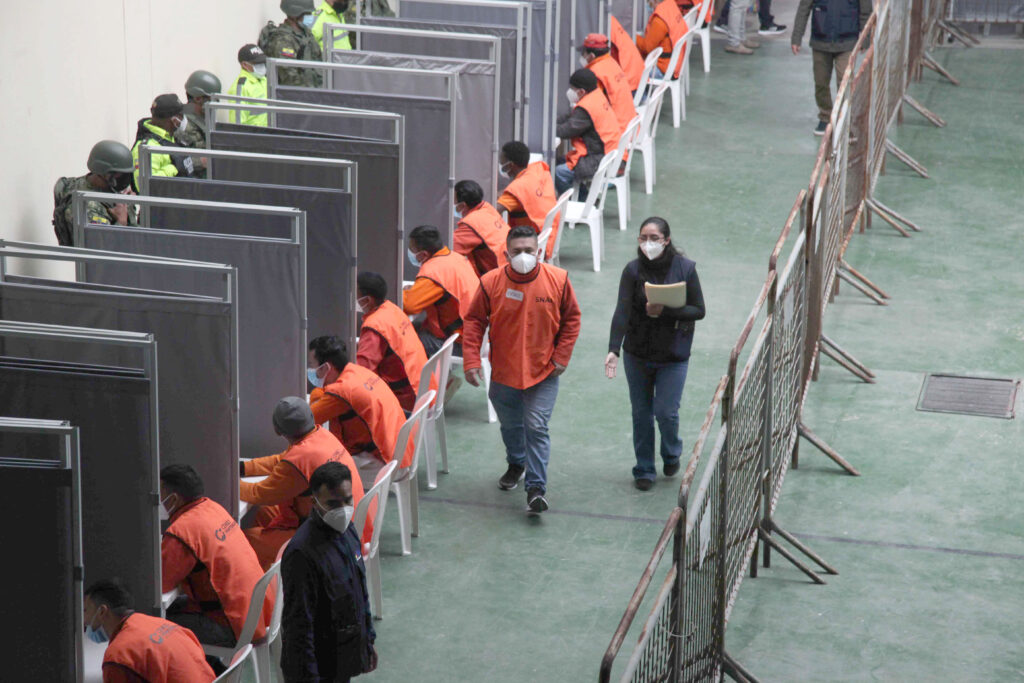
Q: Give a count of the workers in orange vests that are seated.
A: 13